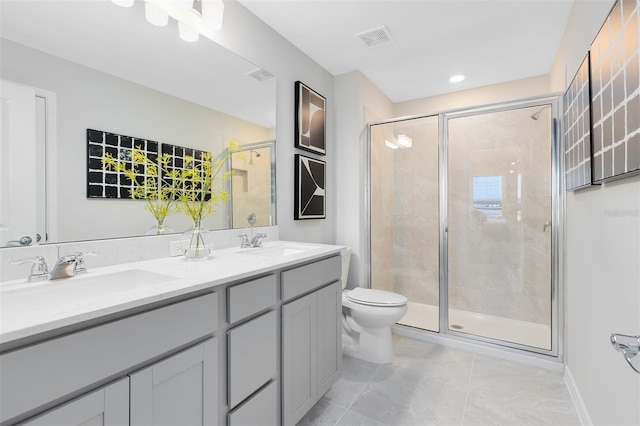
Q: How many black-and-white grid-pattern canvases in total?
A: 2